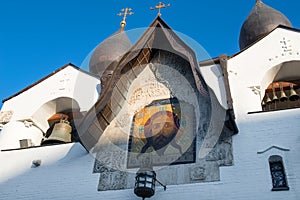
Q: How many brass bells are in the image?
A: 6